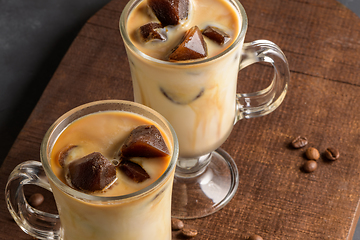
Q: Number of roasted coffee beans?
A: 8